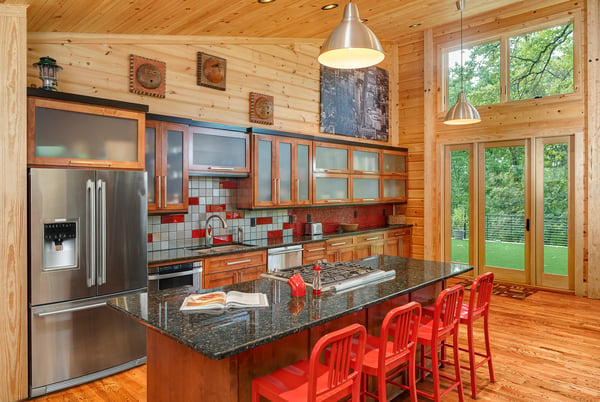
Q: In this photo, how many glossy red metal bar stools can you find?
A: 4